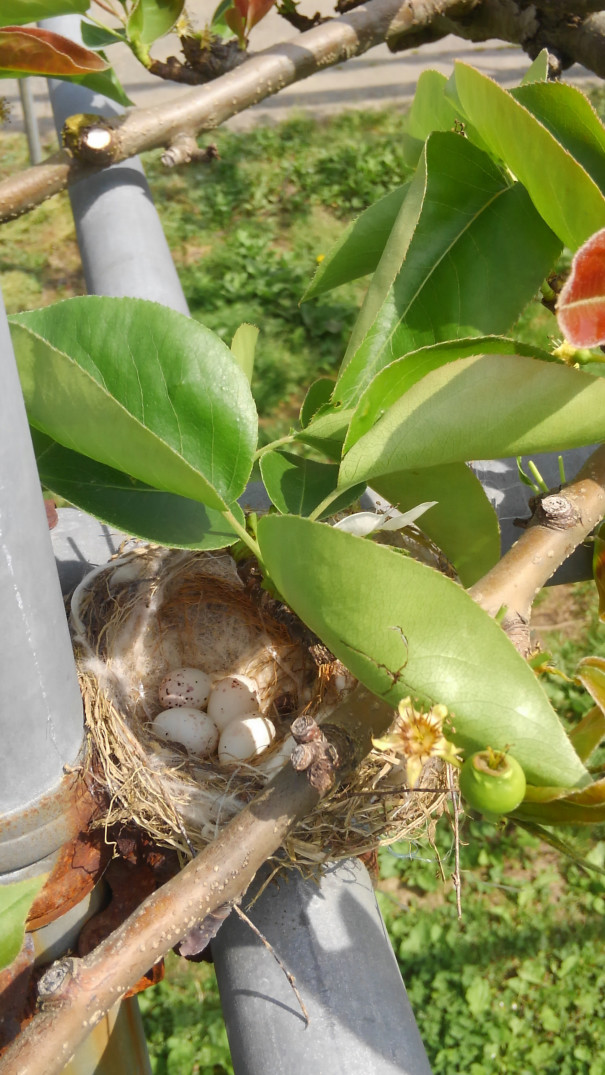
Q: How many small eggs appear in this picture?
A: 4